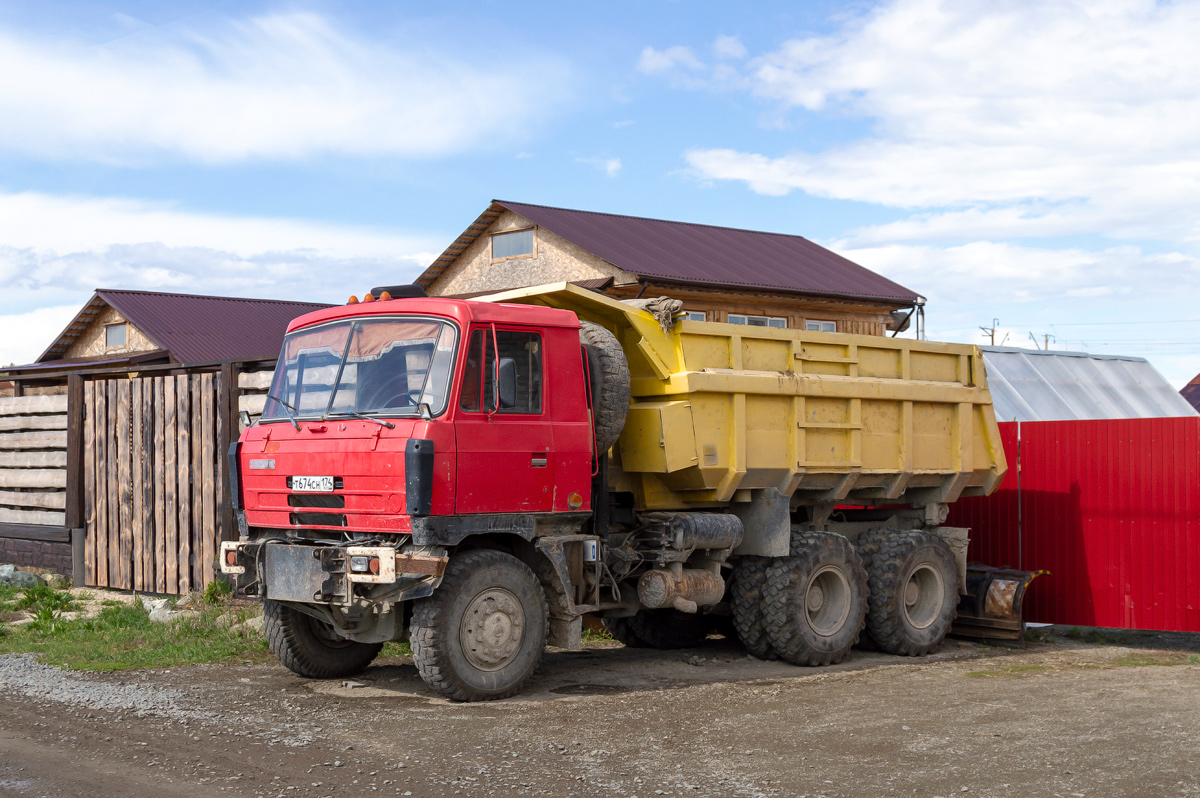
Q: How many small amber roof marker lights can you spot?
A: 3